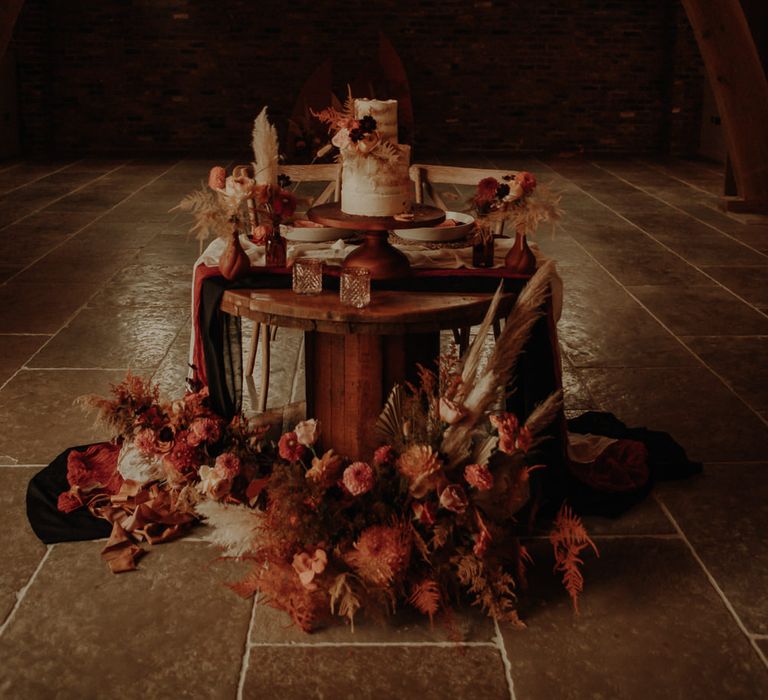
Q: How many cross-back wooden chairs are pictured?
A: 2